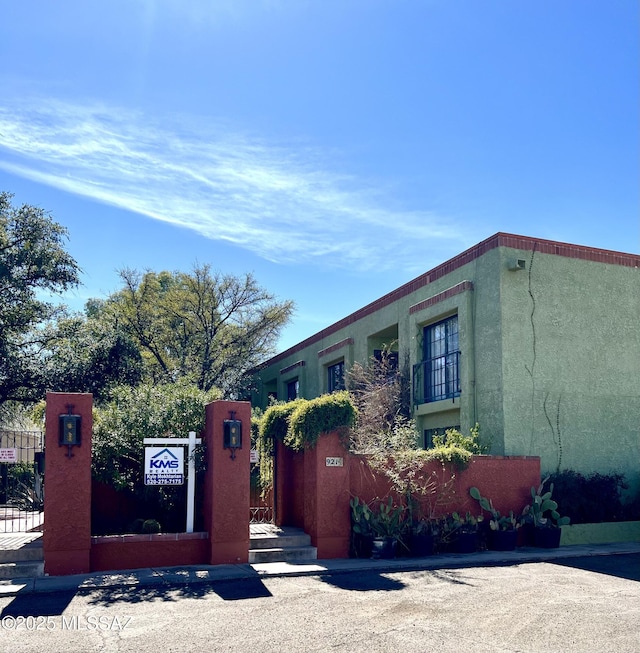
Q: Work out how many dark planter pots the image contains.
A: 5